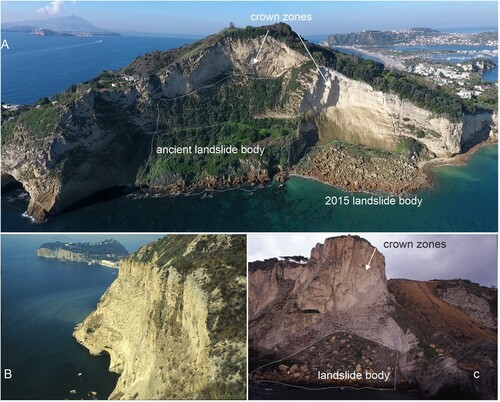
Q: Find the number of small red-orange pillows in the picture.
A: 0